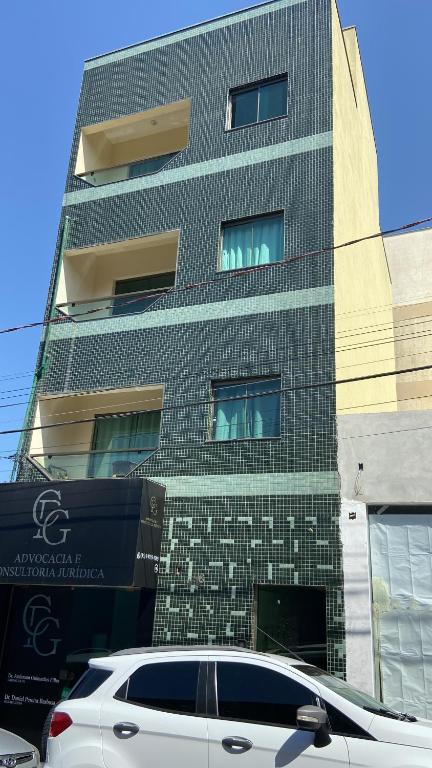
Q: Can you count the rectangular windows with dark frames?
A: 3